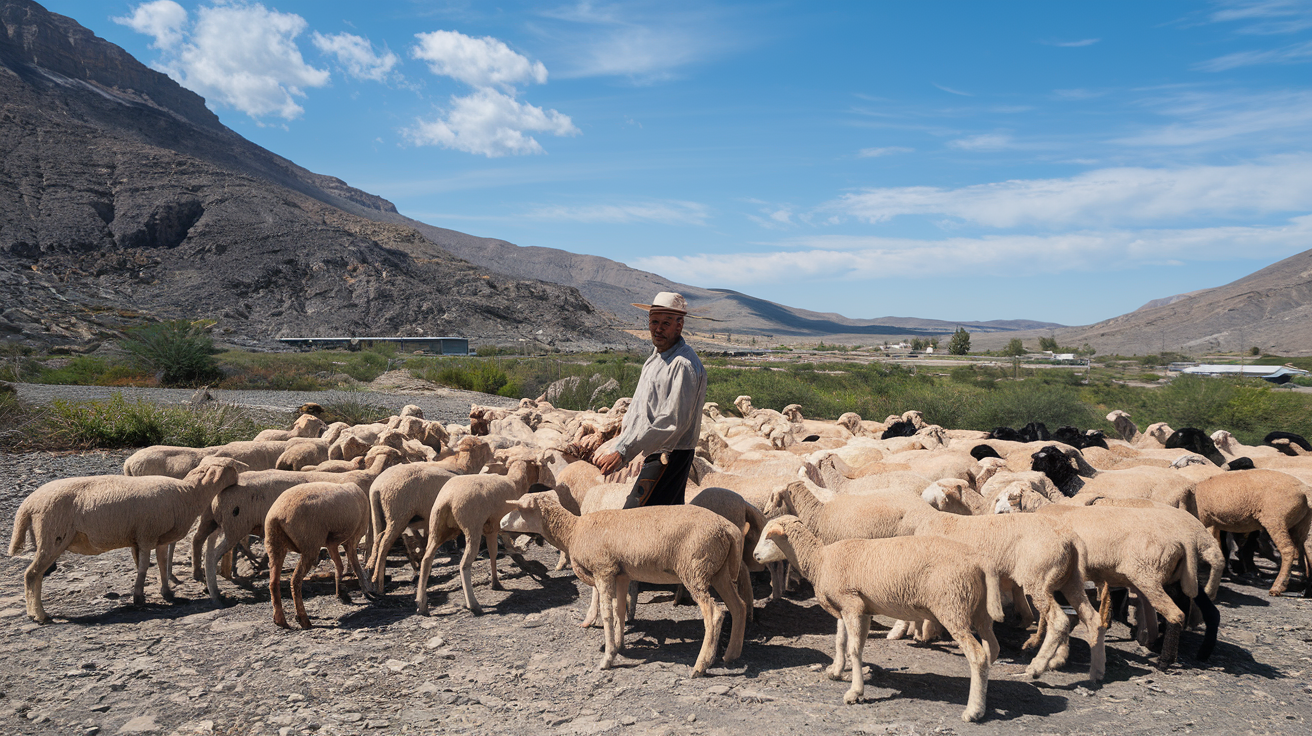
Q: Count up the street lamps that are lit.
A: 0